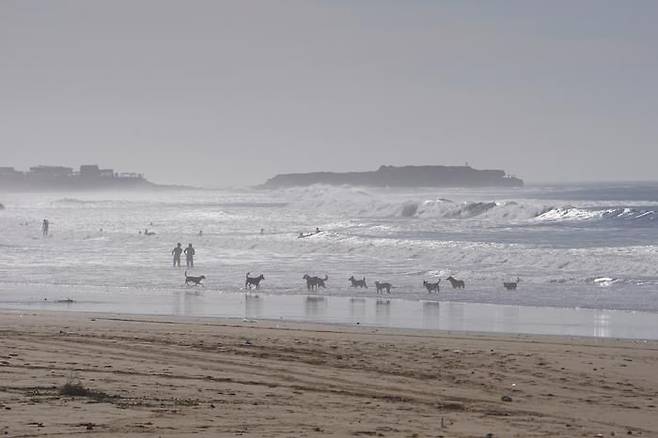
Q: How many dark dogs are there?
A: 8